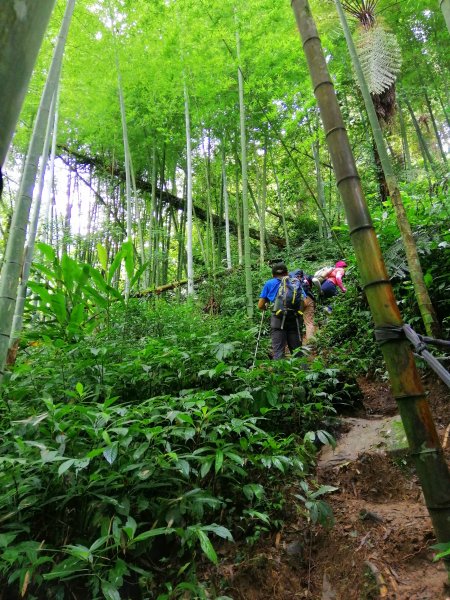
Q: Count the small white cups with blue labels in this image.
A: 0